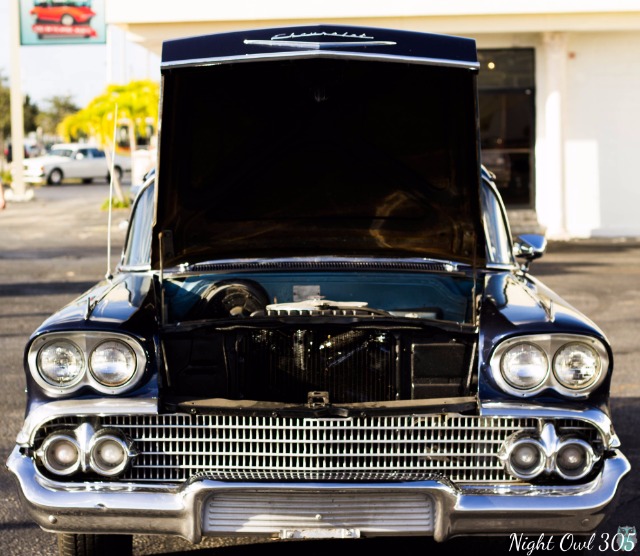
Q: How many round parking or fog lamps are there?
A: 4